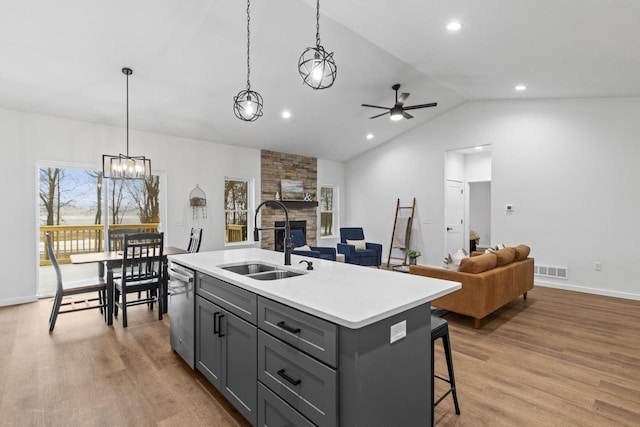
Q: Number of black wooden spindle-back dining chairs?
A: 4